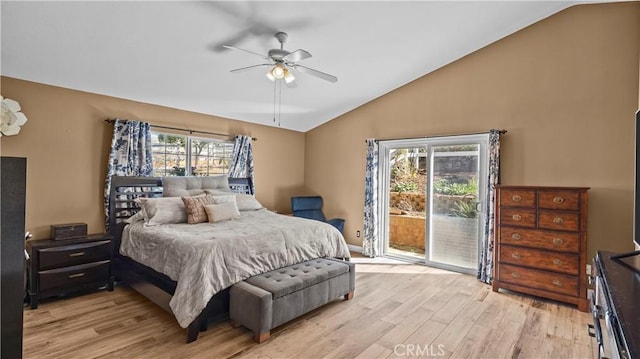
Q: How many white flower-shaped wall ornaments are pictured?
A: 1